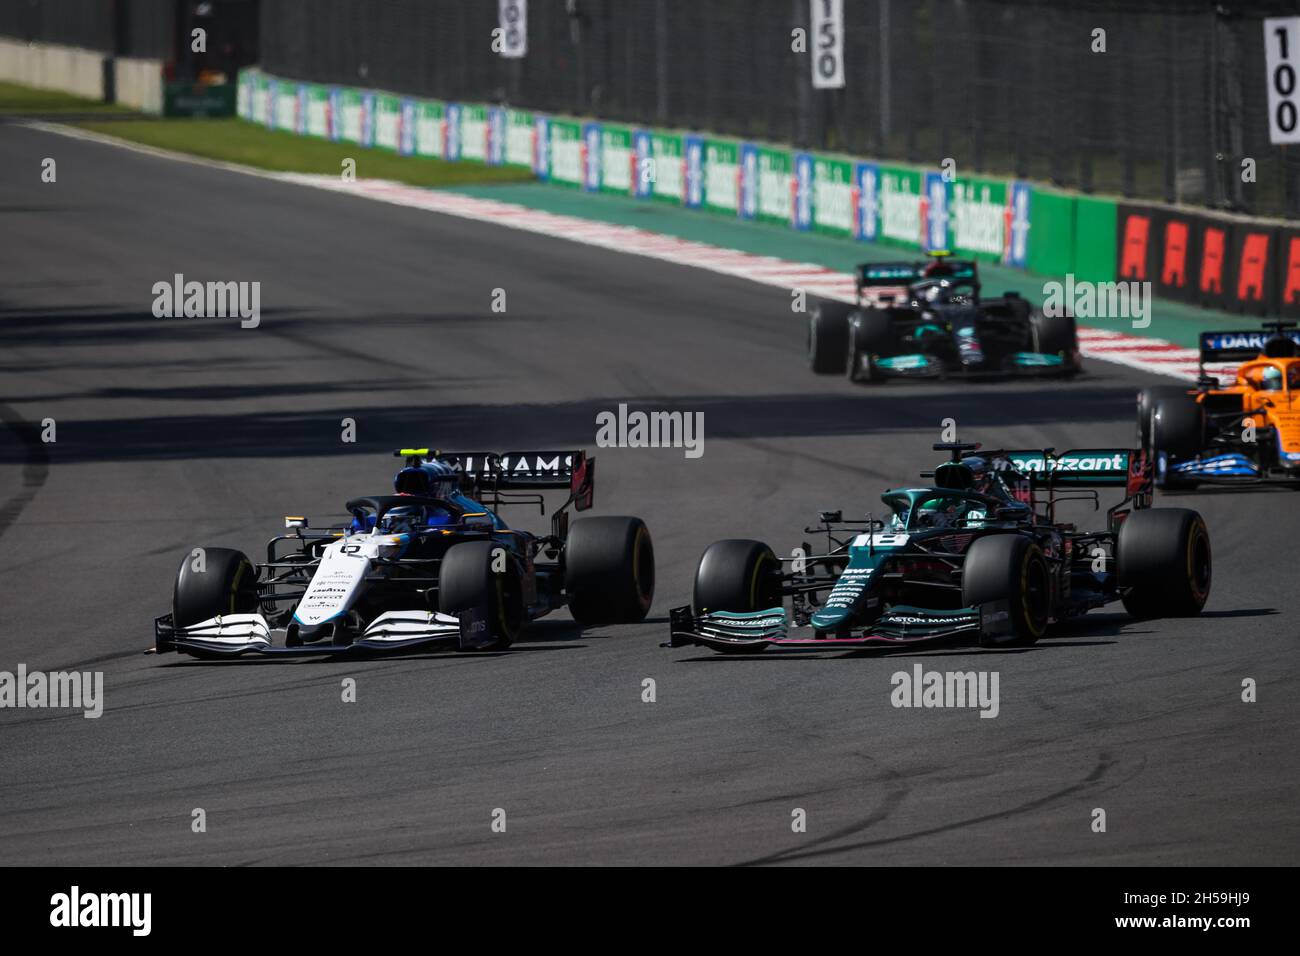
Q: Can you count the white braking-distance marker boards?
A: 3